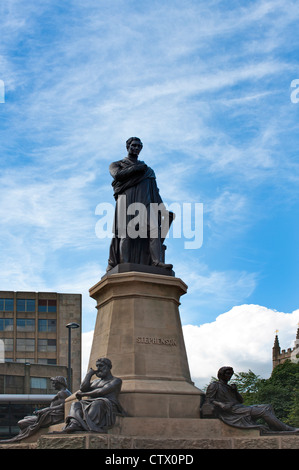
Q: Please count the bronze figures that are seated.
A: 3